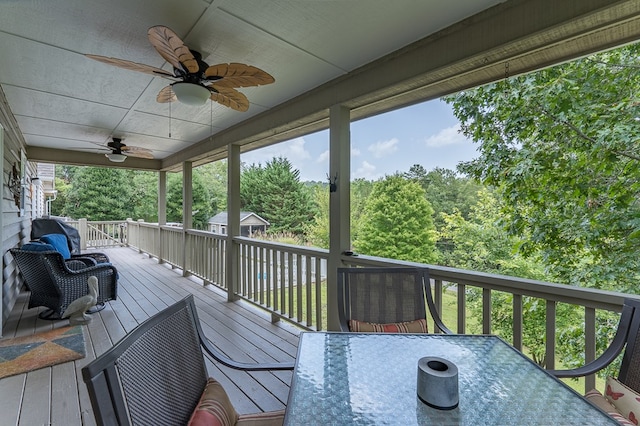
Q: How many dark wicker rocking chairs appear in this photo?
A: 2